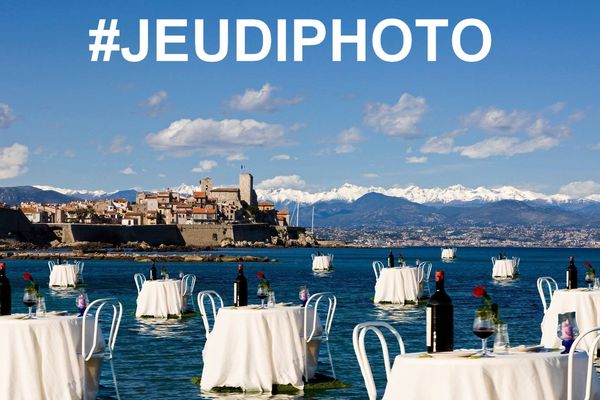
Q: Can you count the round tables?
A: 10